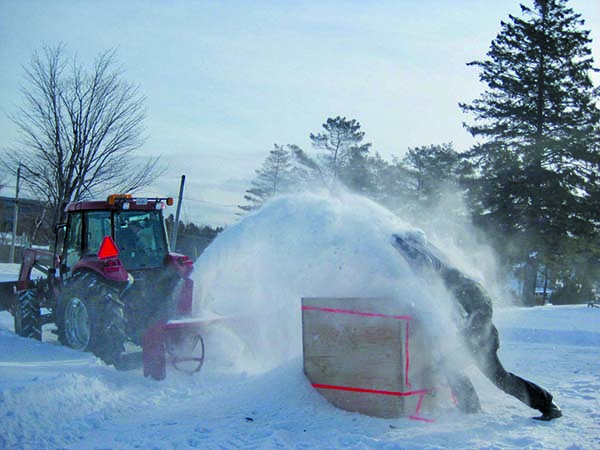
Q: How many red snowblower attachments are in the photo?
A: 1